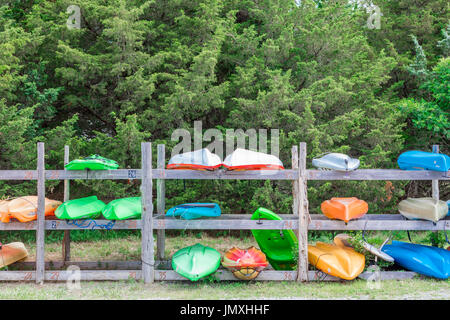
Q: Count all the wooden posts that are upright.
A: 7